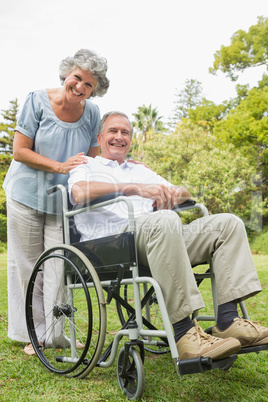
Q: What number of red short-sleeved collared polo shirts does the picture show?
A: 0